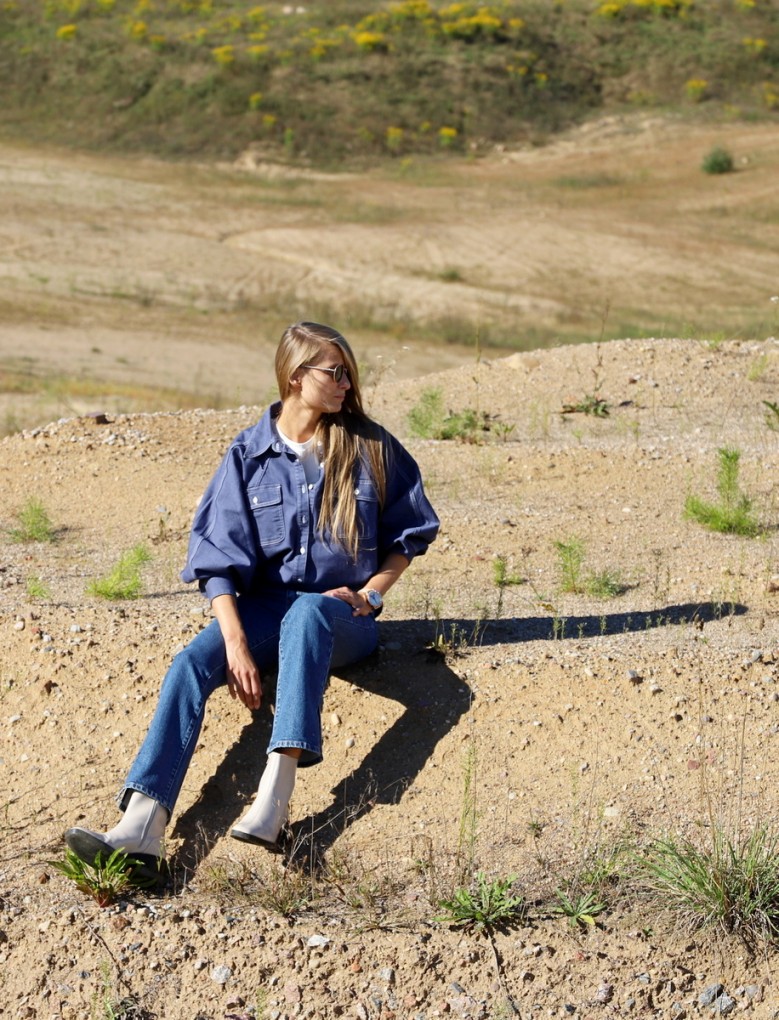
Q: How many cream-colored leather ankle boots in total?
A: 2